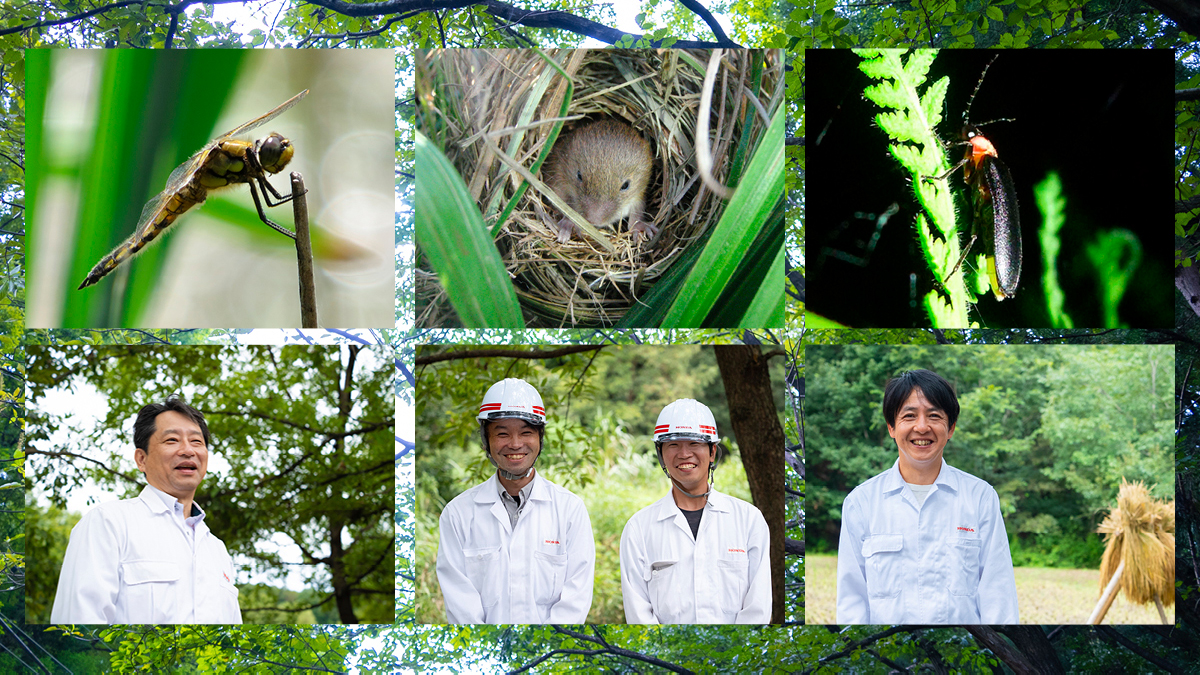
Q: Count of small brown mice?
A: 1